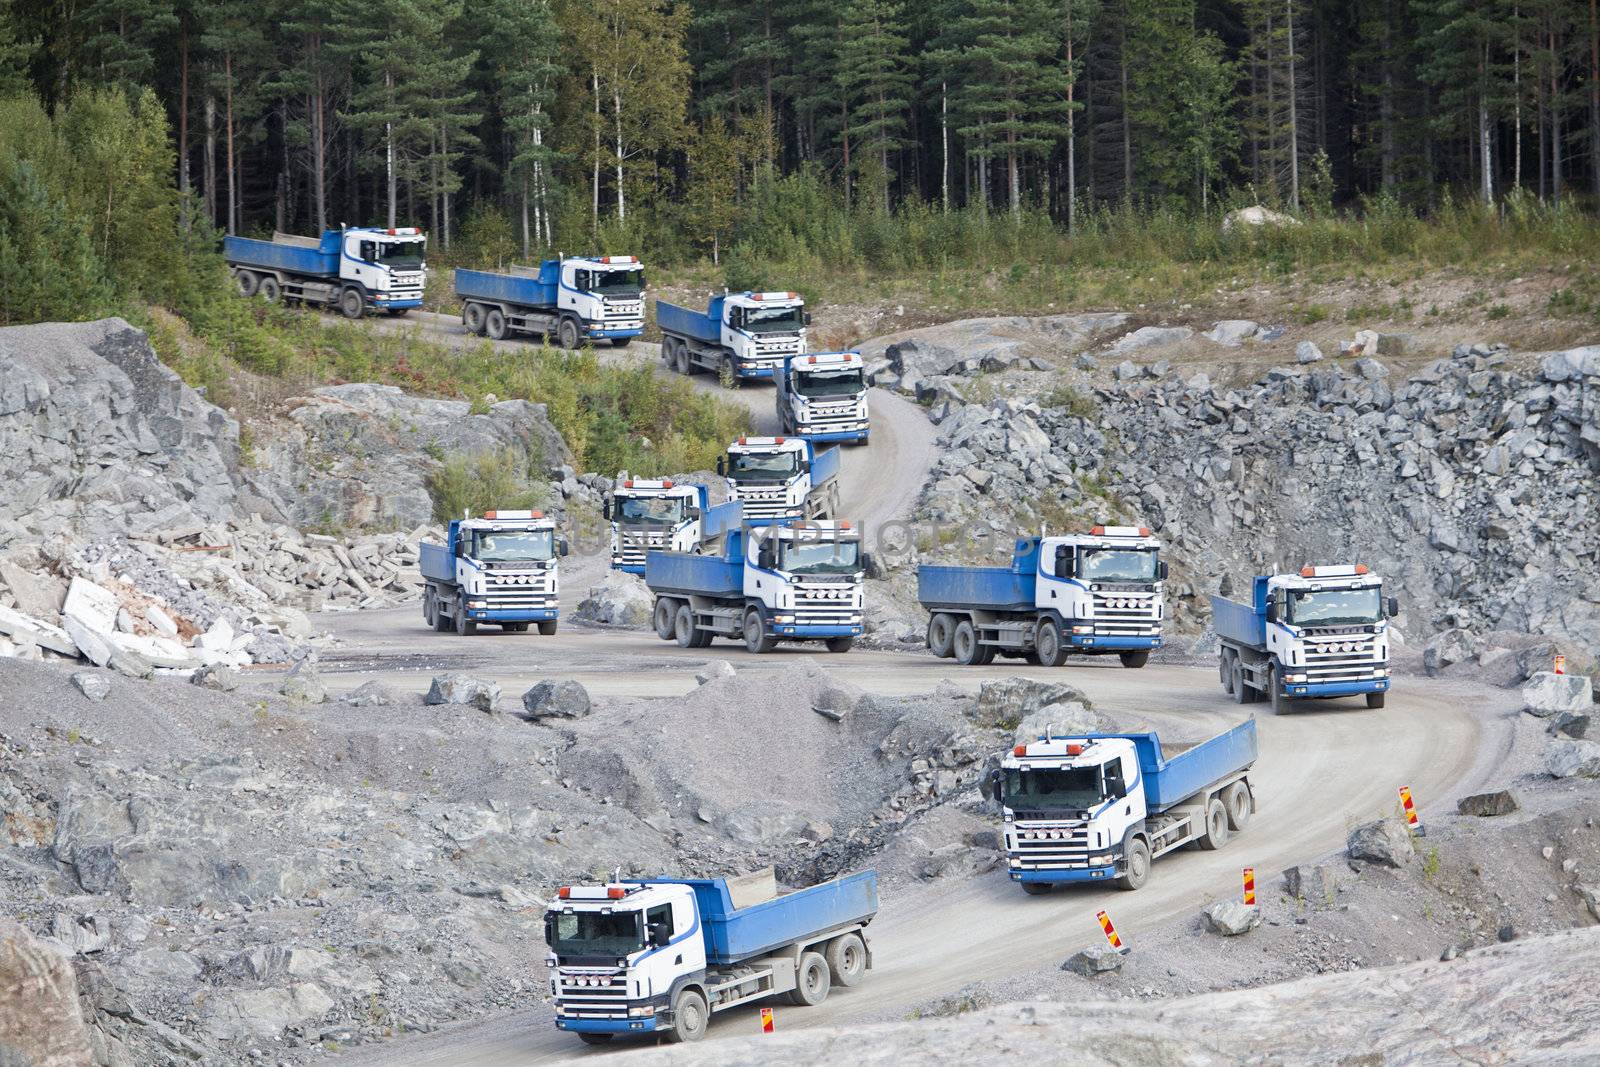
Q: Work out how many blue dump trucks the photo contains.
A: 12